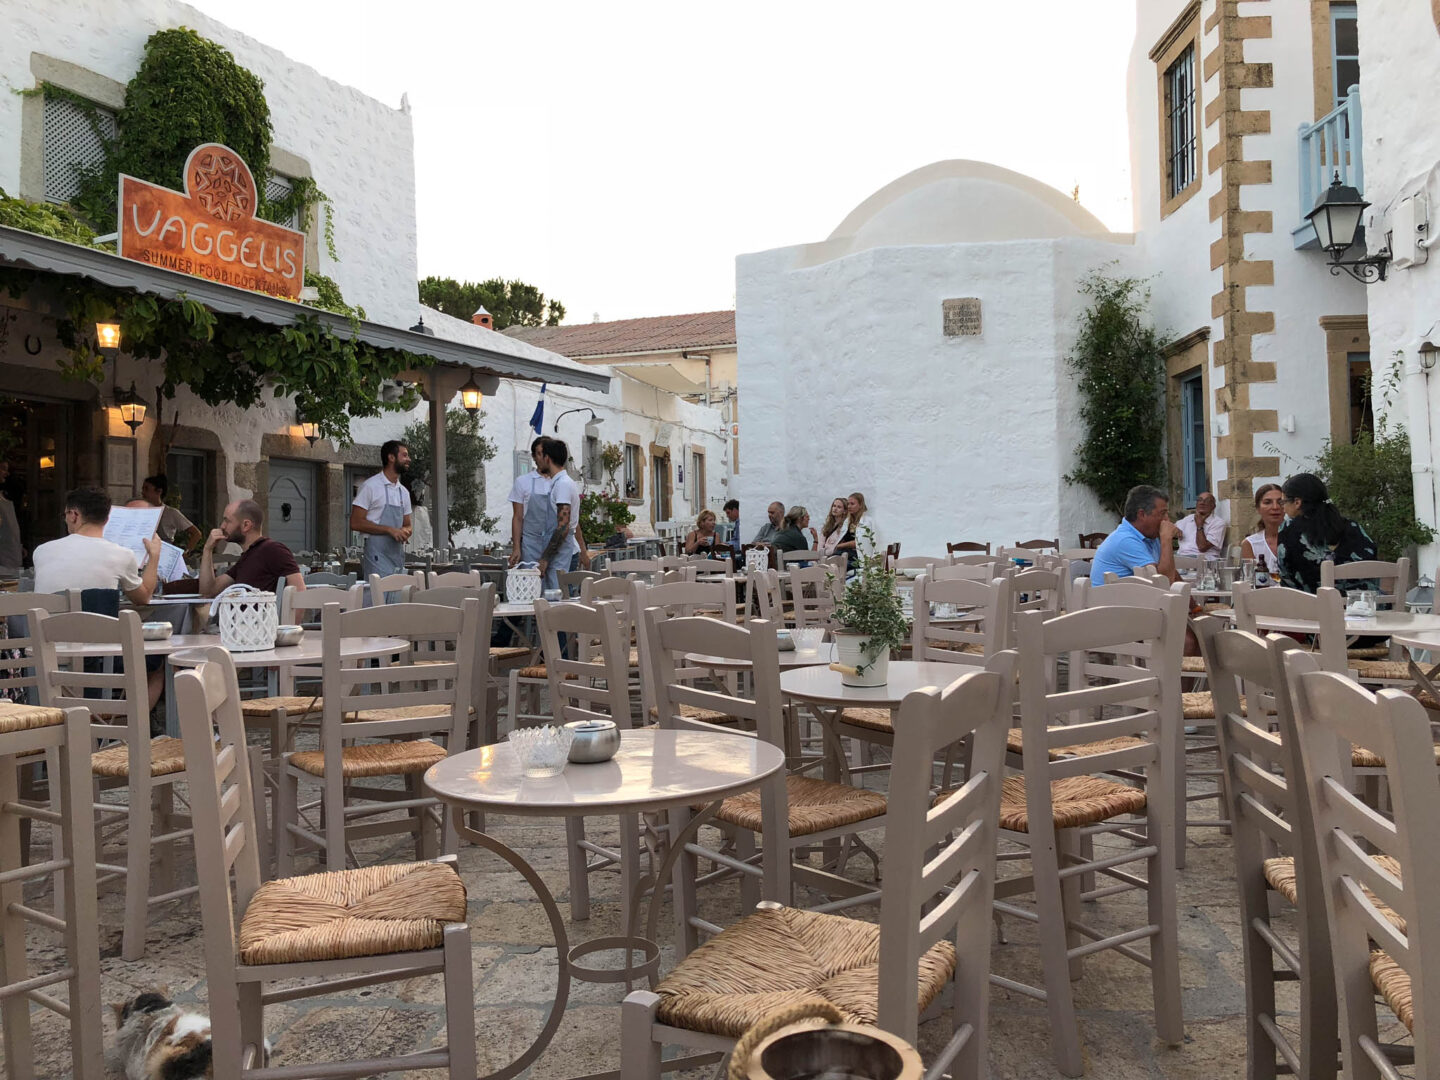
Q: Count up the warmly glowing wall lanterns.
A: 4